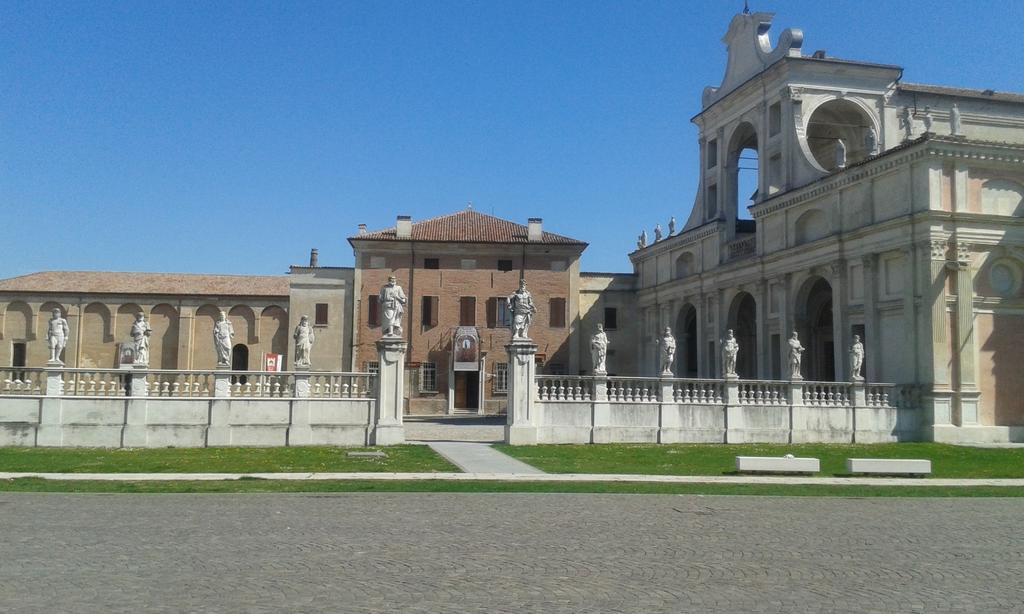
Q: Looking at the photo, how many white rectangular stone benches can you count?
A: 2